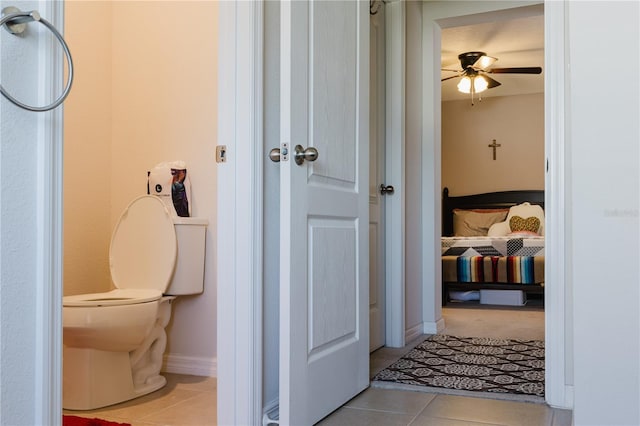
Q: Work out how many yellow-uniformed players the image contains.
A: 0